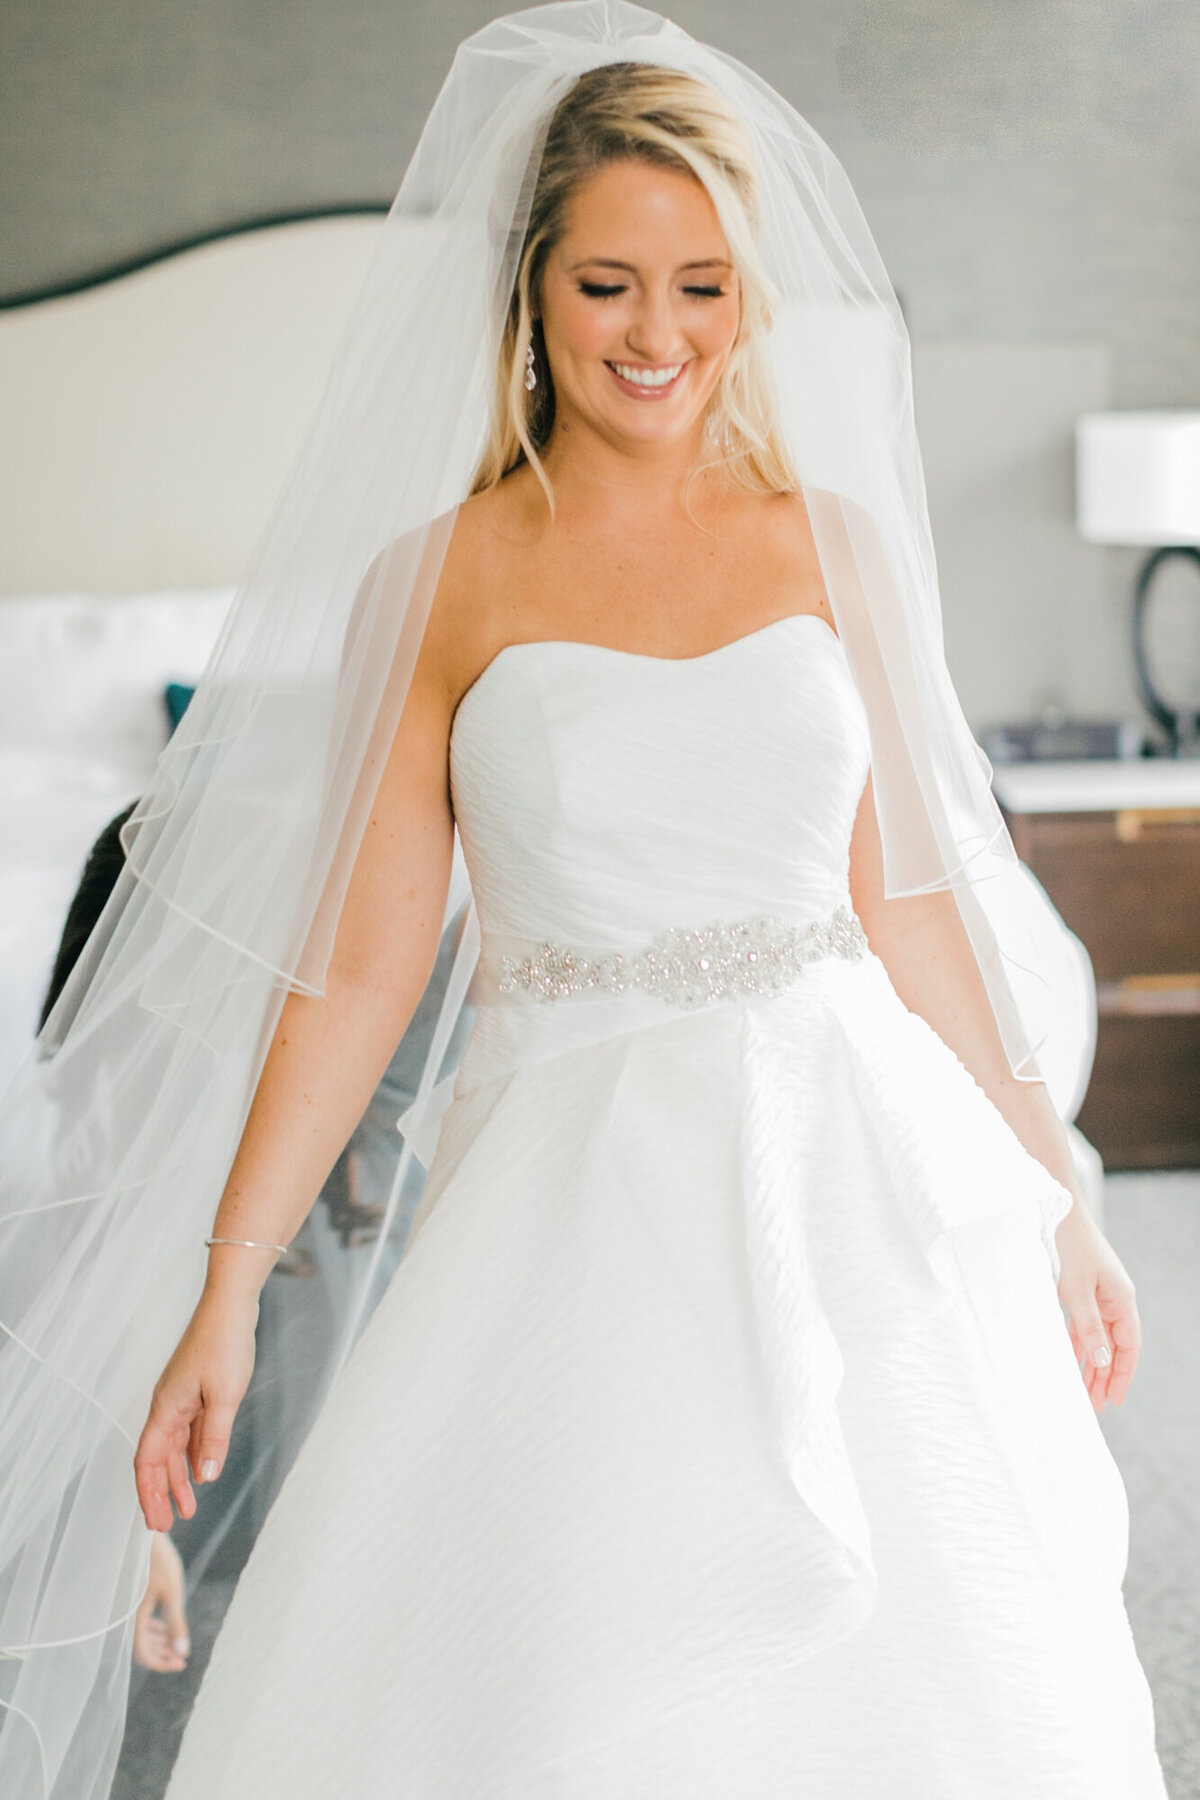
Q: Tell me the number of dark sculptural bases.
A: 1